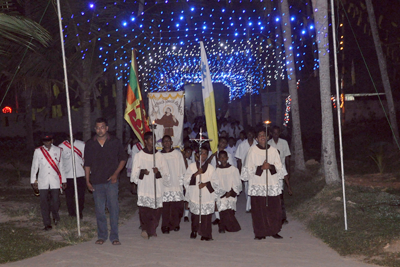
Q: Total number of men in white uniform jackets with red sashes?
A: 2